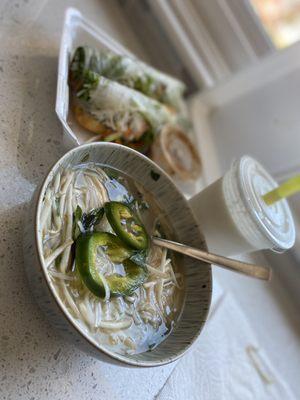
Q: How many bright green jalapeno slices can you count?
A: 2